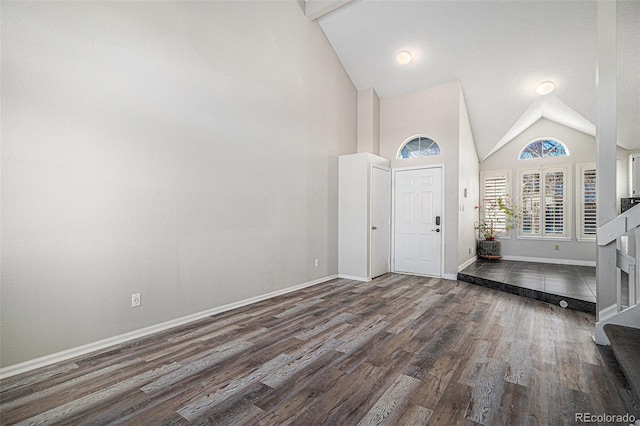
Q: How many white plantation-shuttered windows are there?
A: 3